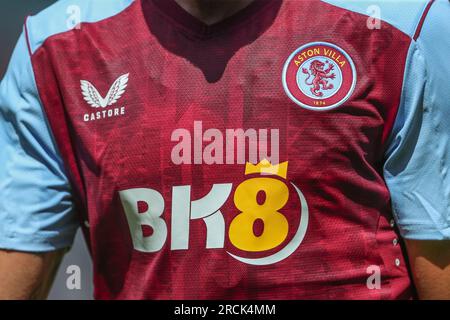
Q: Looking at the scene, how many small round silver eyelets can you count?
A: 3